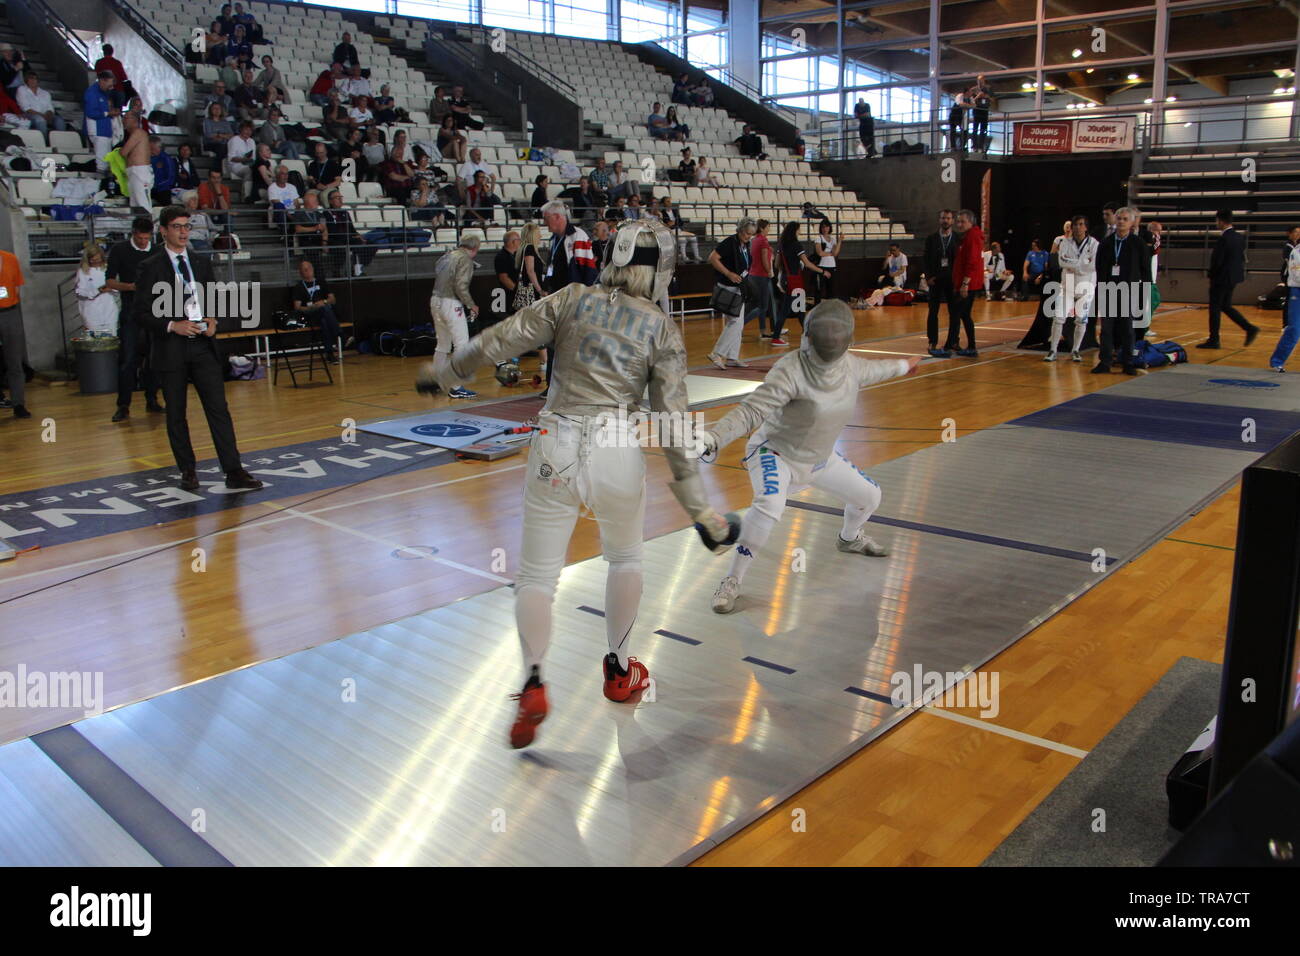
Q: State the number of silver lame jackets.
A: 3